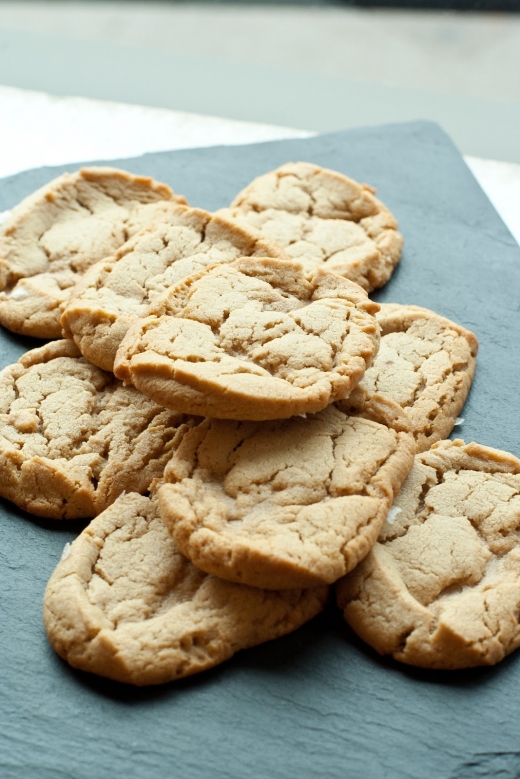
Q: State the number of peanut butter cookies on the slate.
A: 9